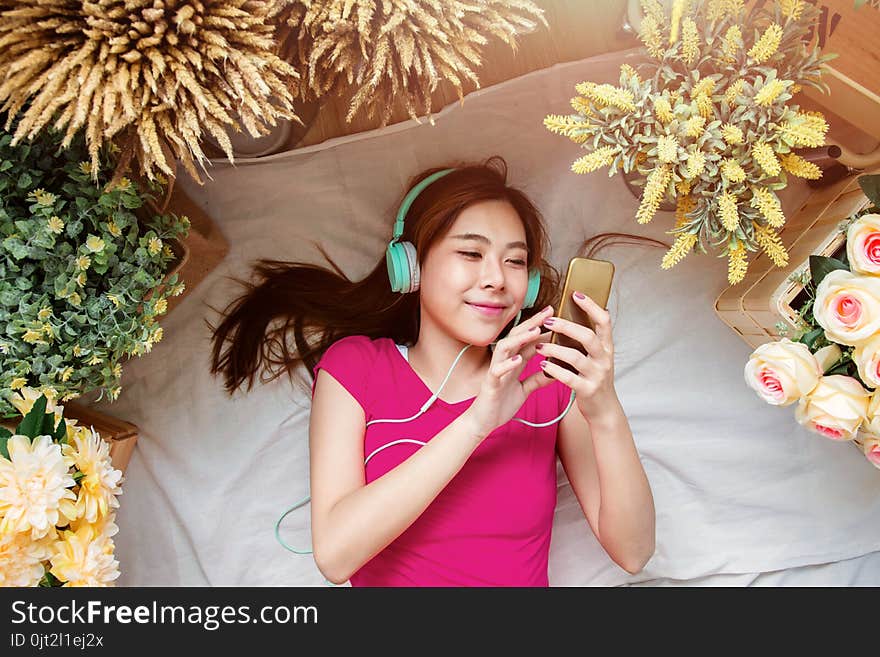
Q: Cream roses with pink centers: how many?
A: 6